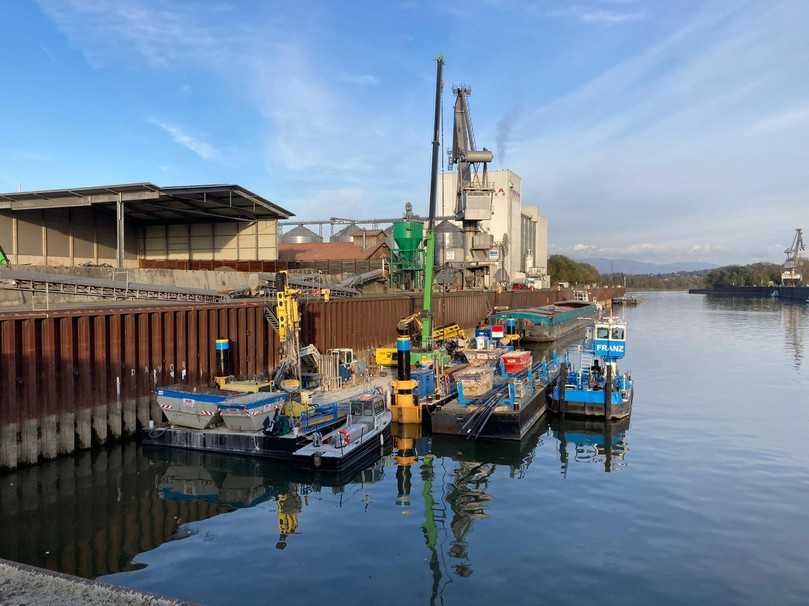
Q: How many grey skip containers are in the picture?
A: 2